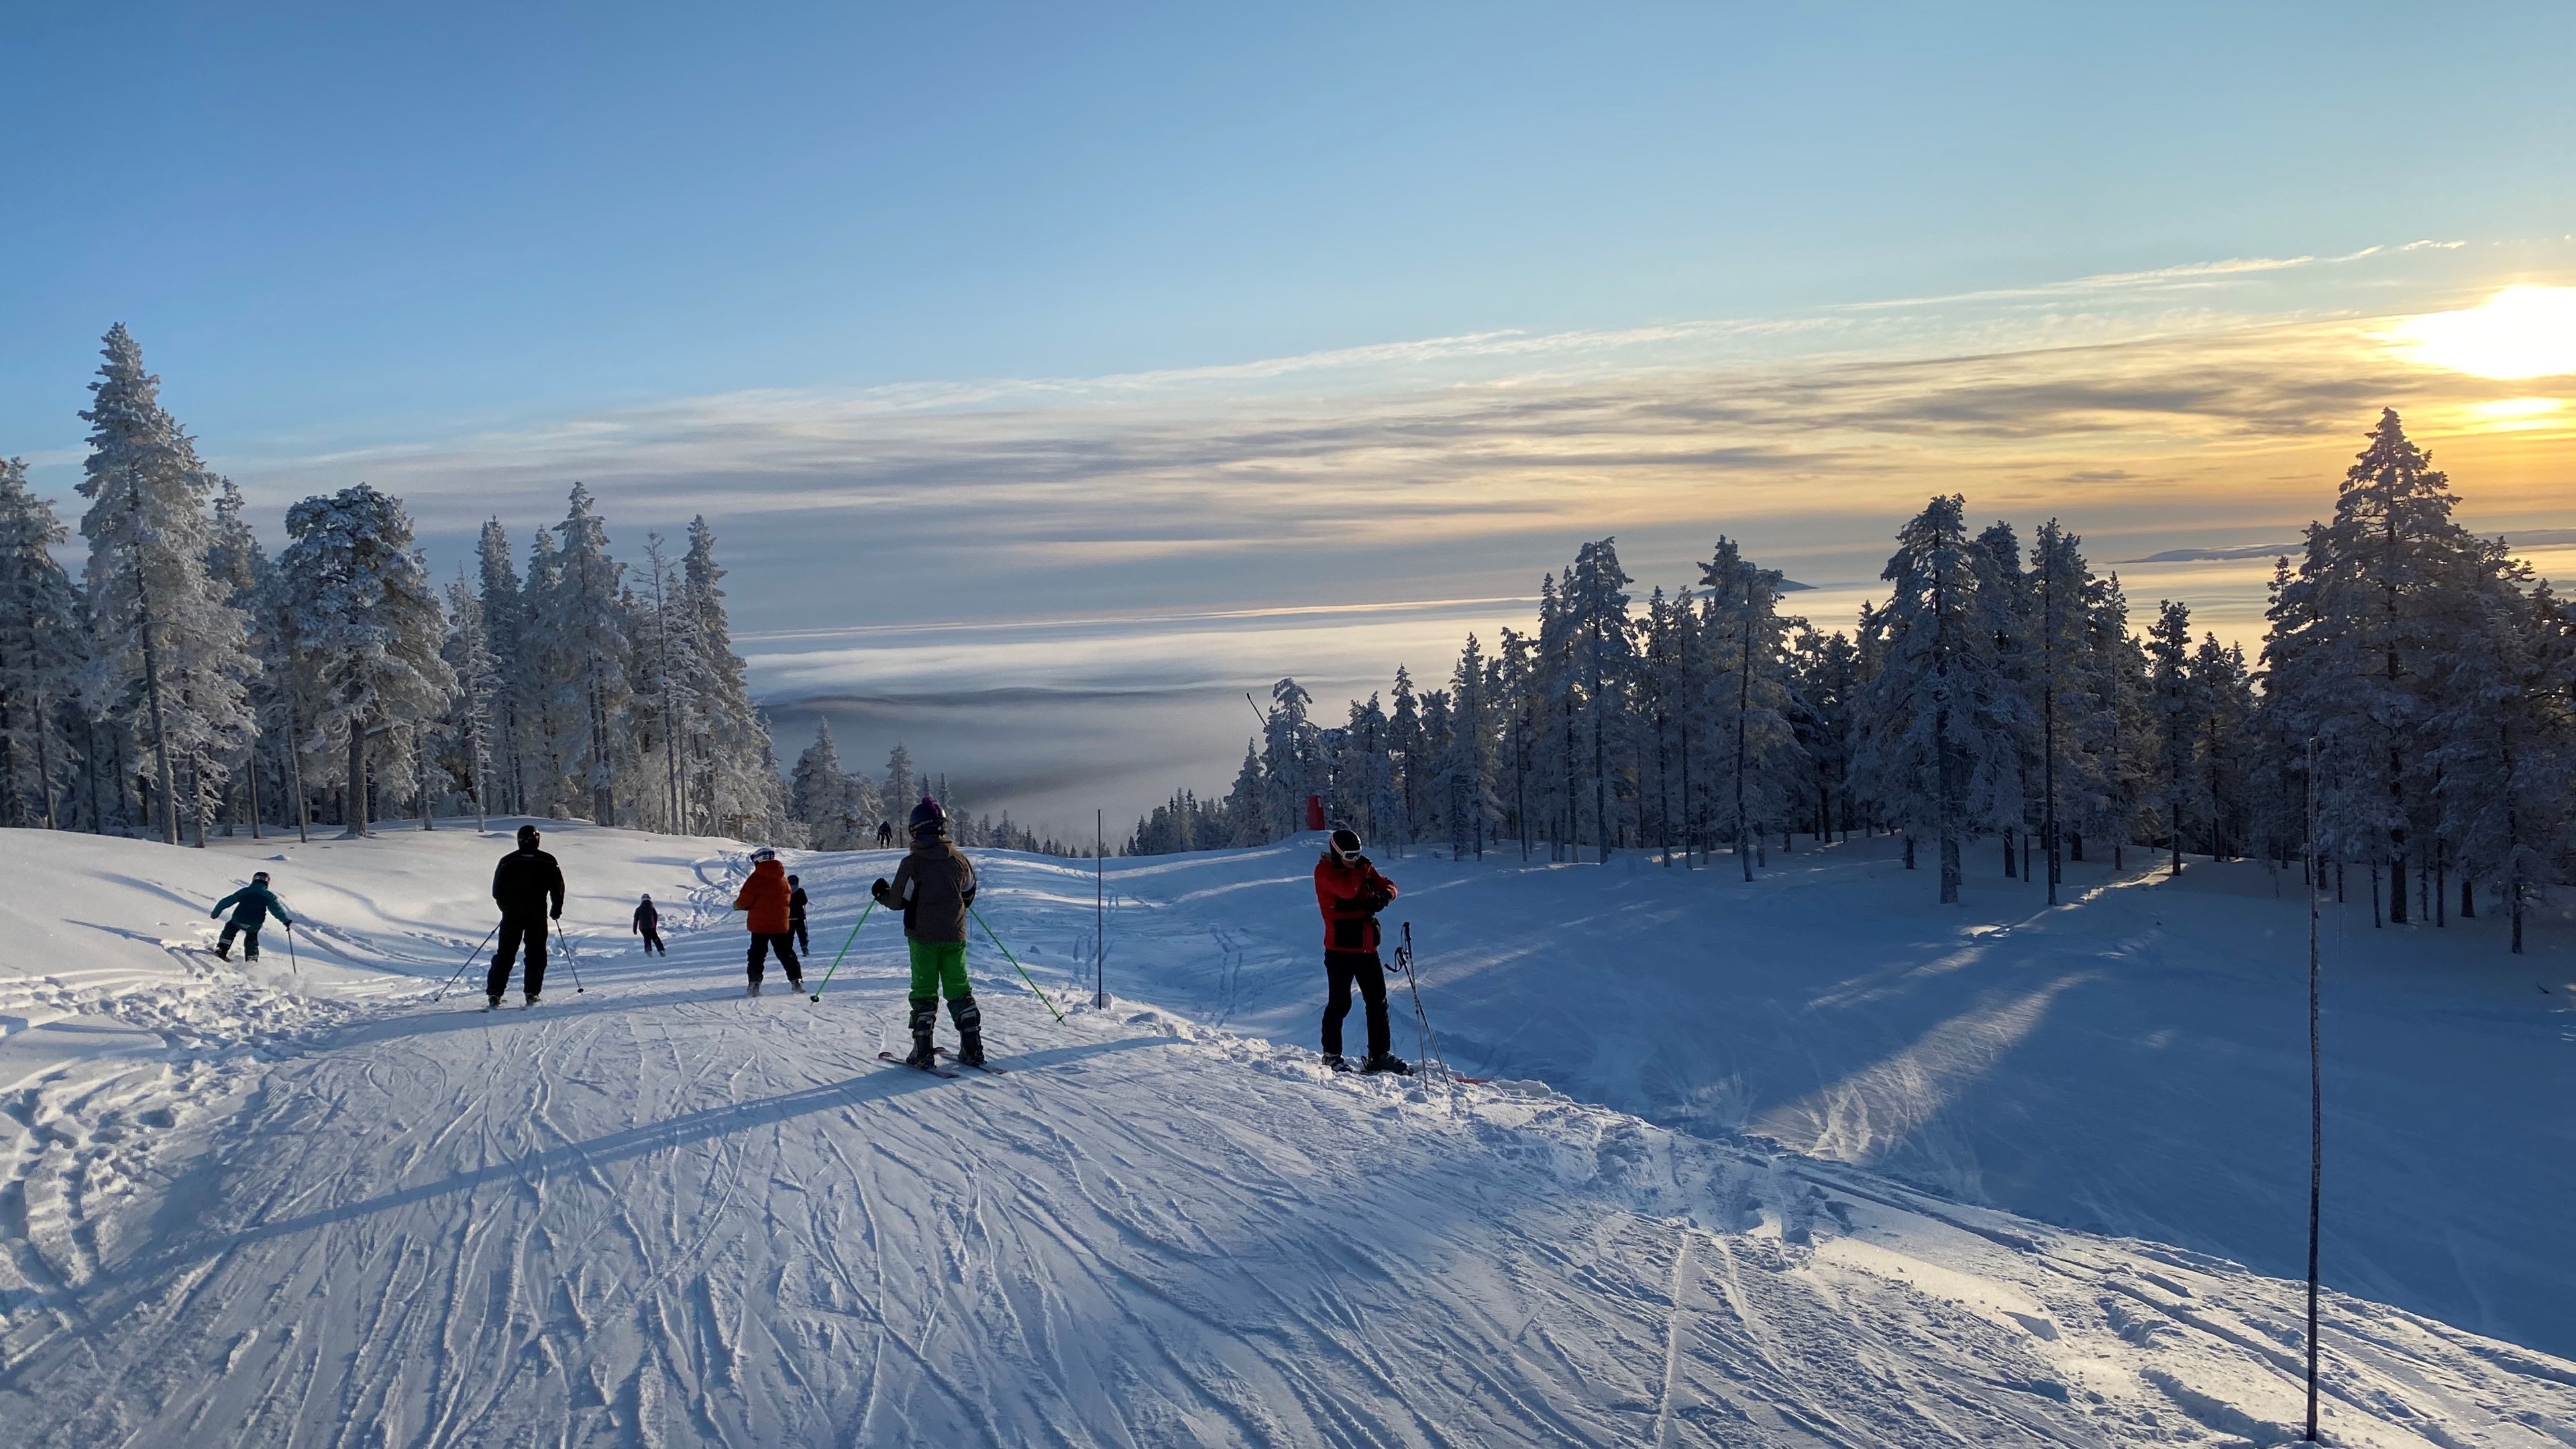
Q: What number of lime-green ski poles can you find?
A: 2